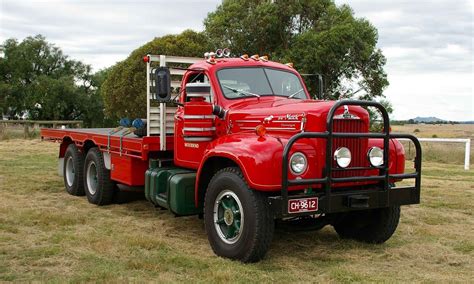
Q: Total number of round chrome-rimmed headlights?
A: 3